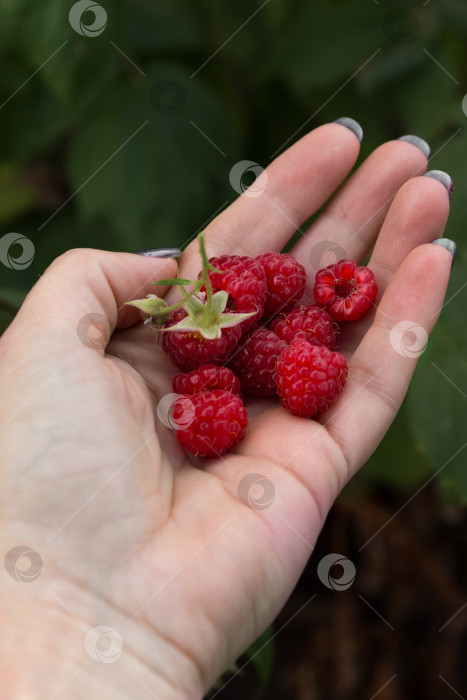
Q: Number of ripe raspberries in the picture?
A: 9